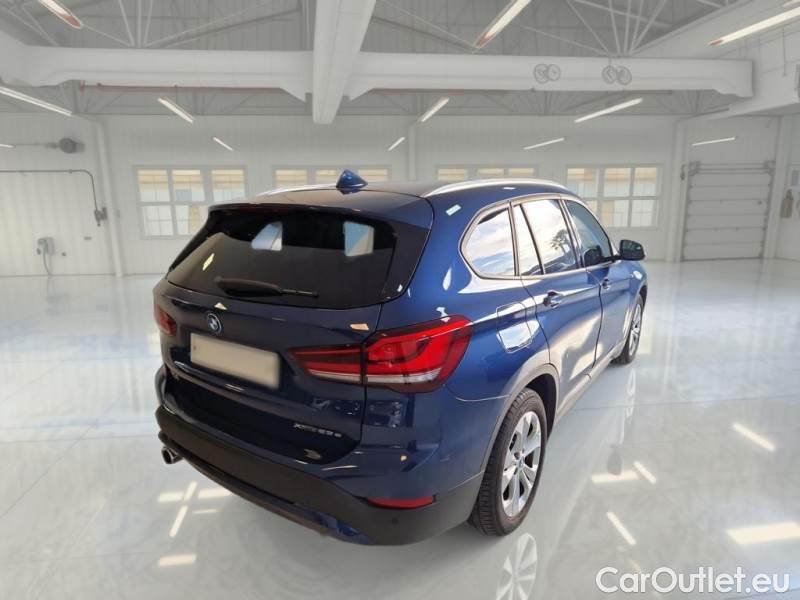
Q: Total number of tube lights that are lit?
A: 12